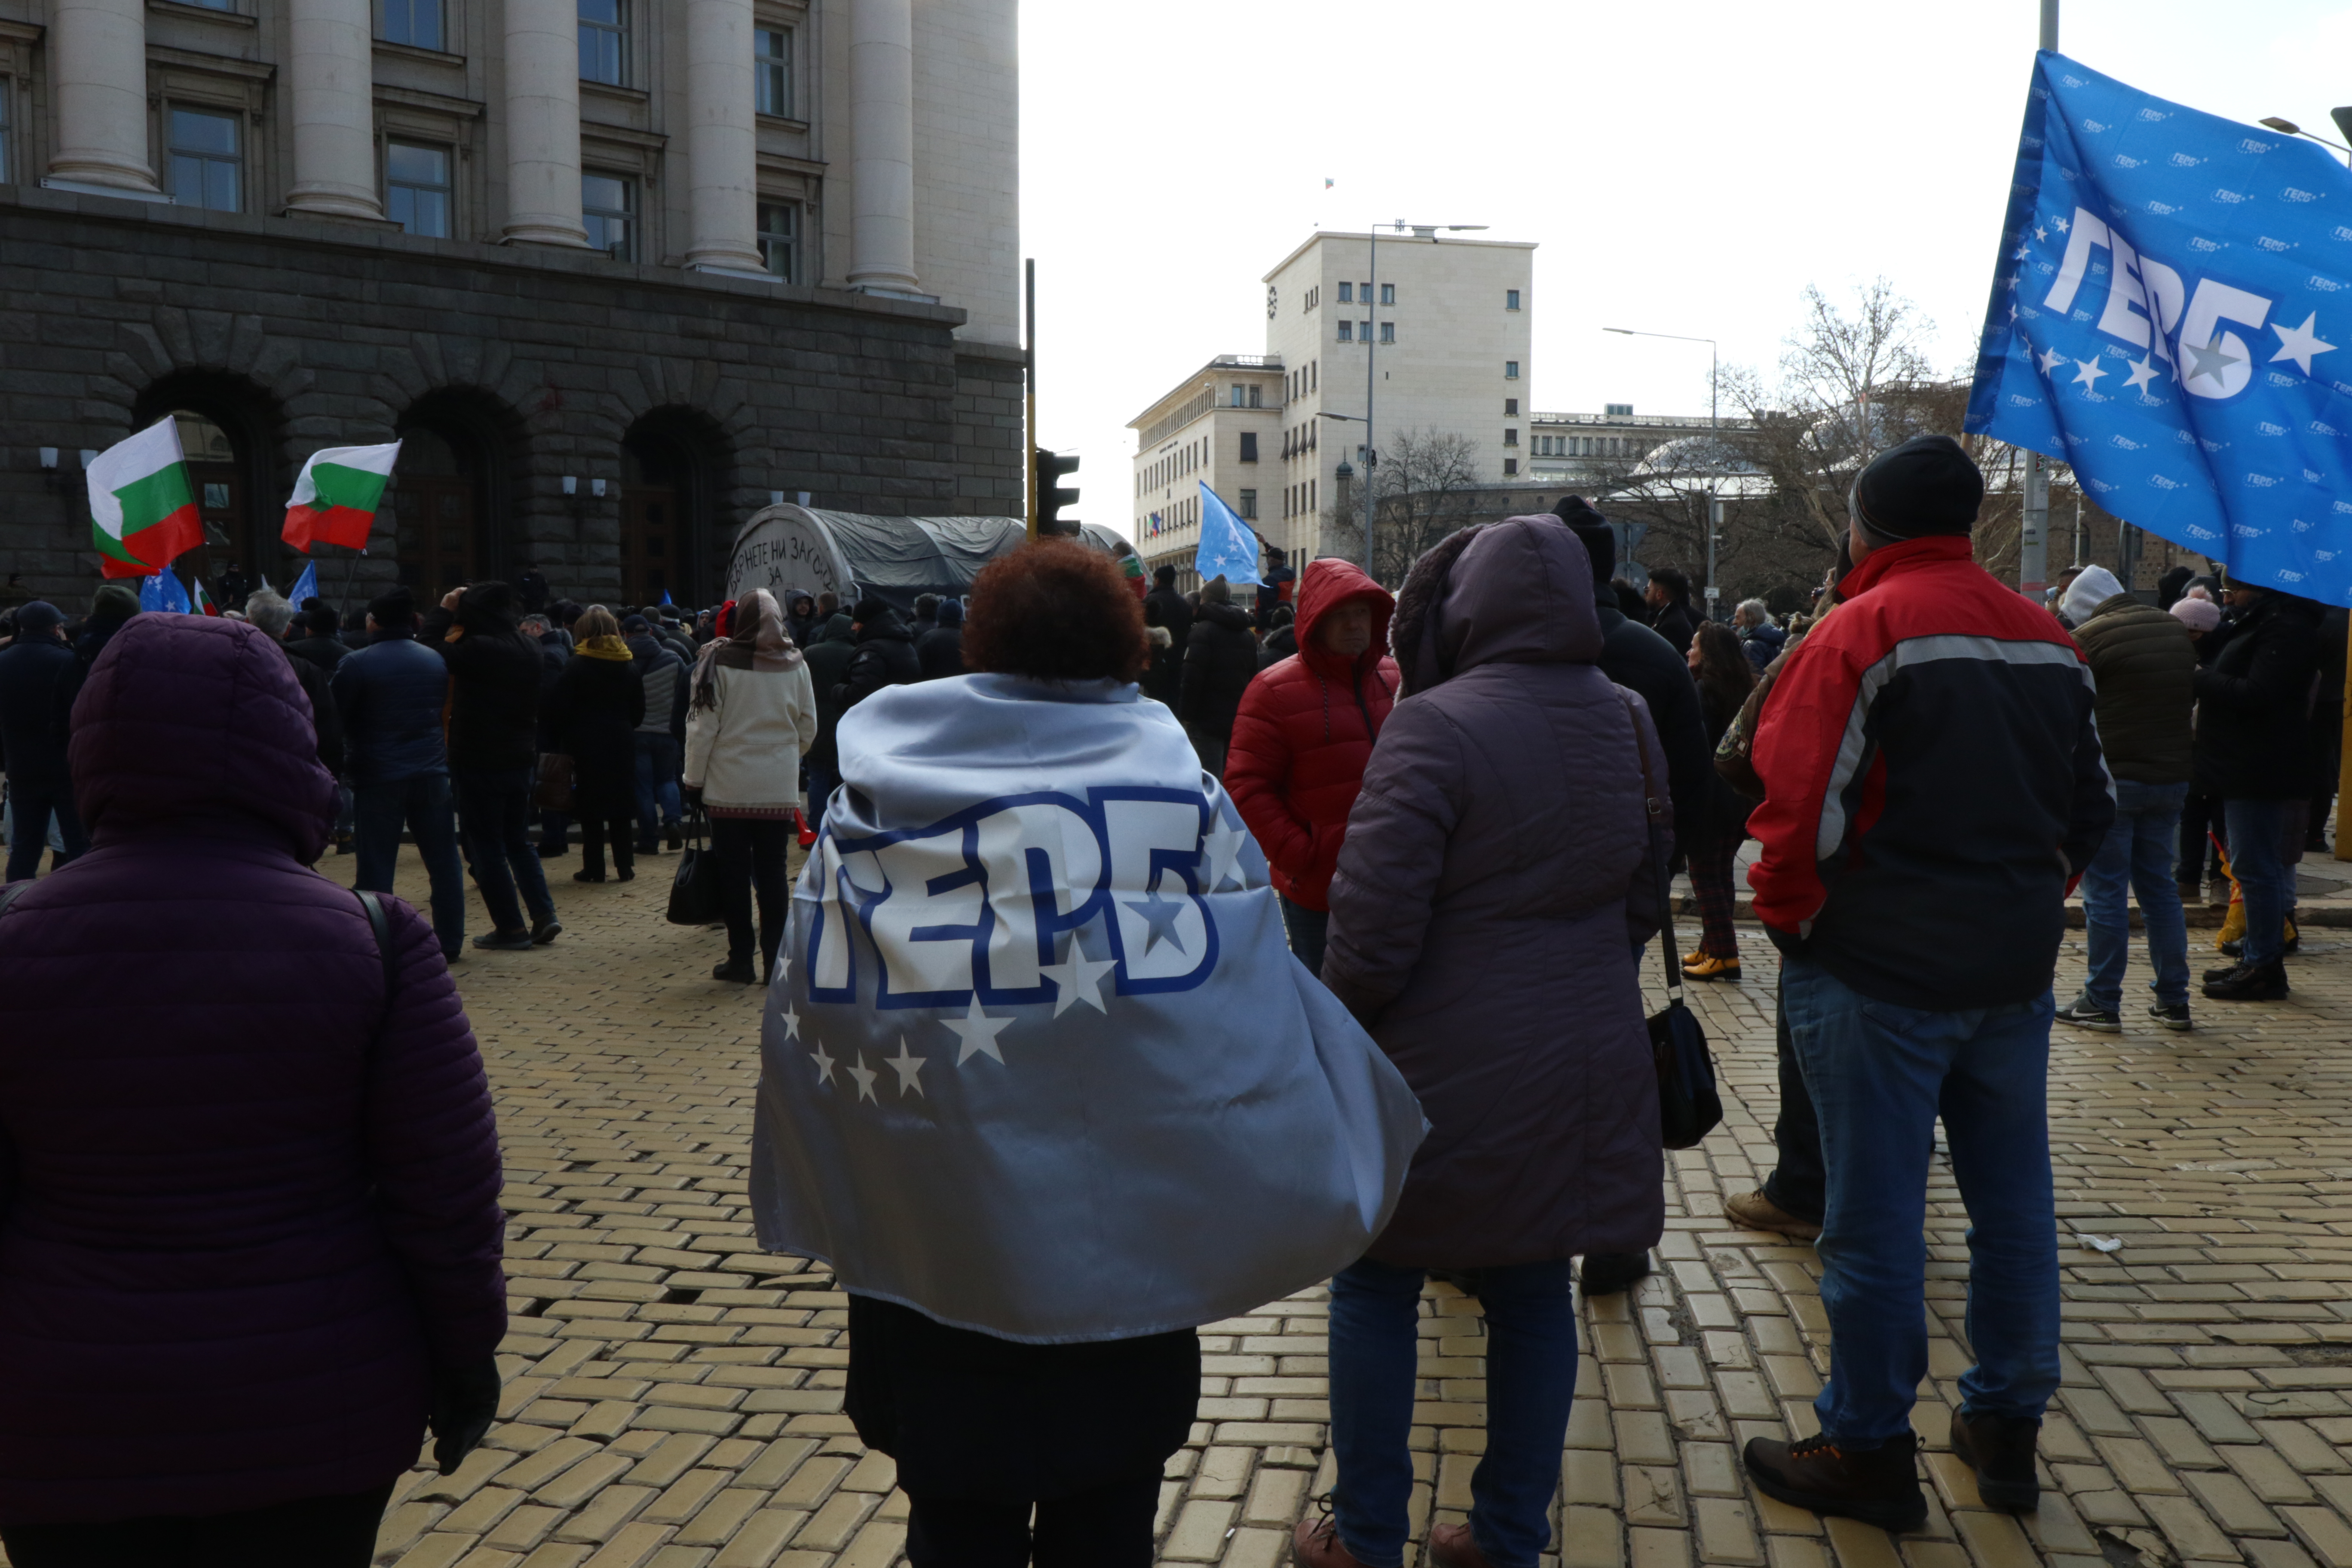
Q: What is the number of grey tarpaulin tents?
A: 1